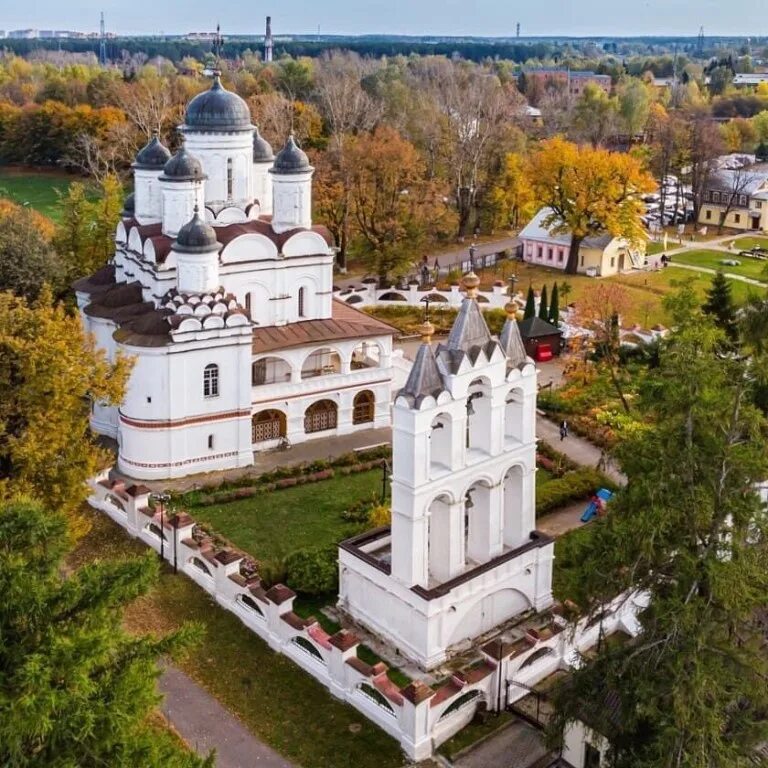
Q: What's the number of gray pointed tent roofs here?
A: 3